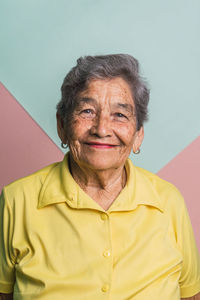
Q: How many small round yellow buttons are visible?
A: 3